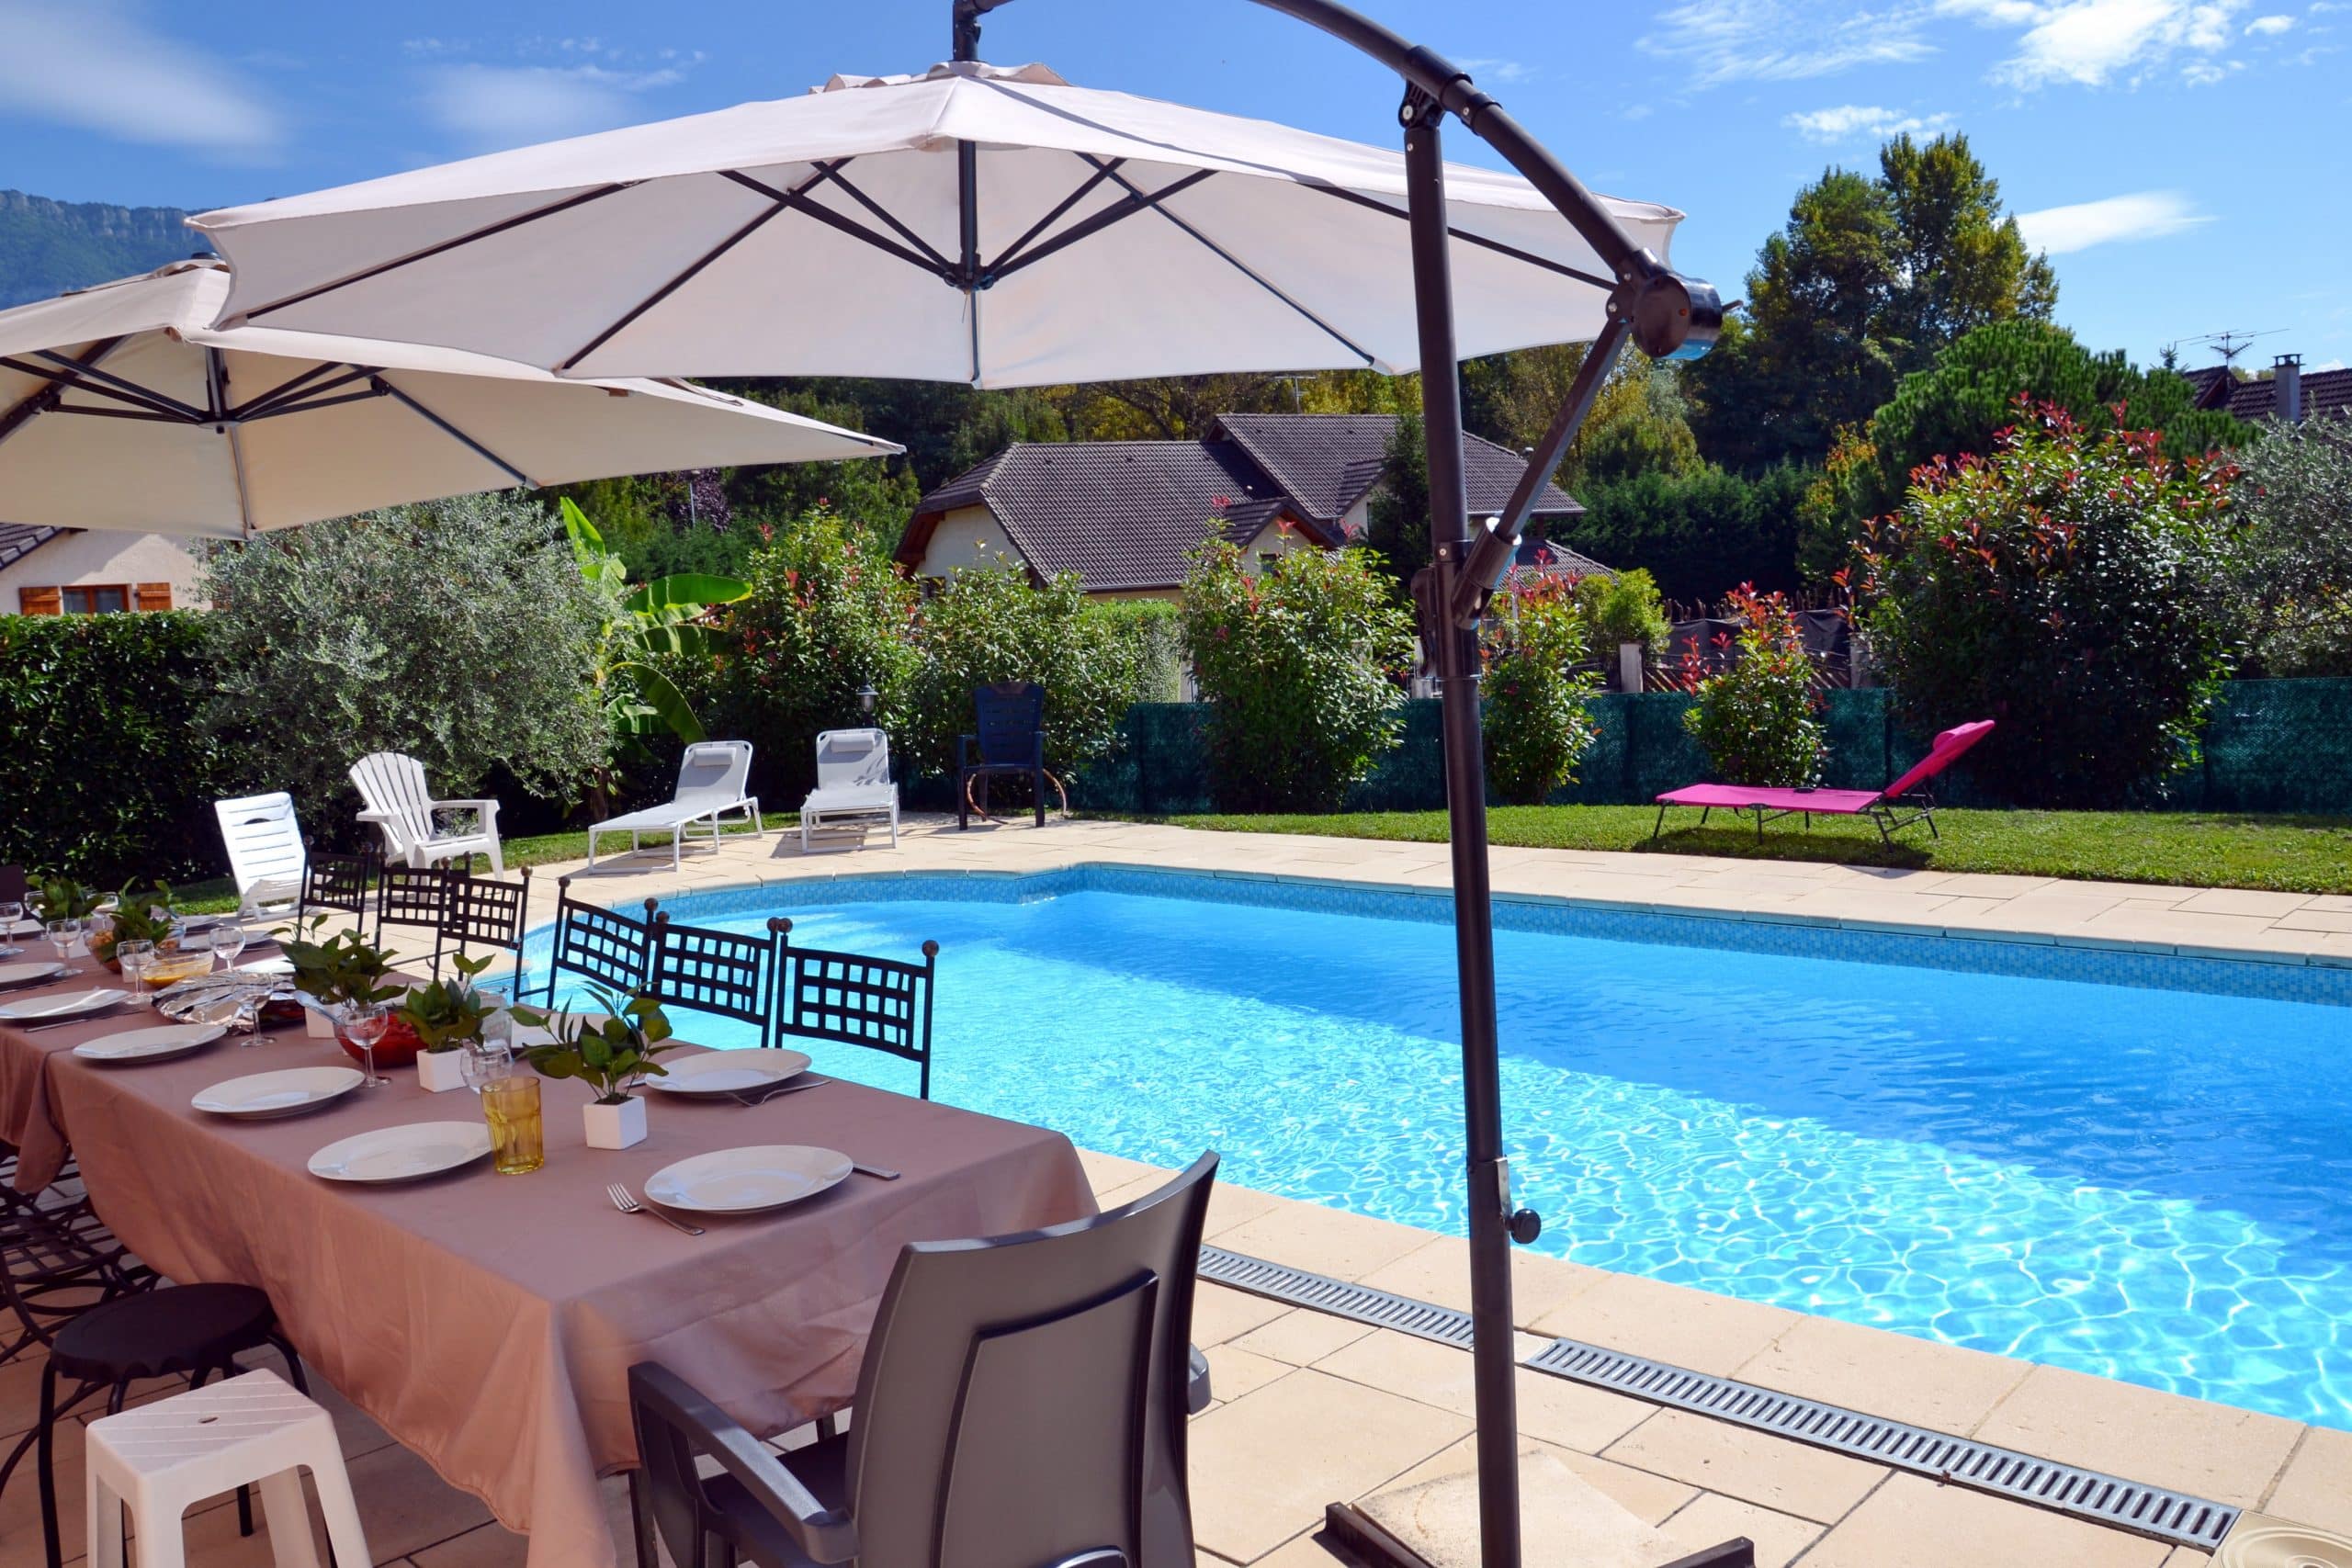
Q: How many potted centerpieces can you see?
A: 5